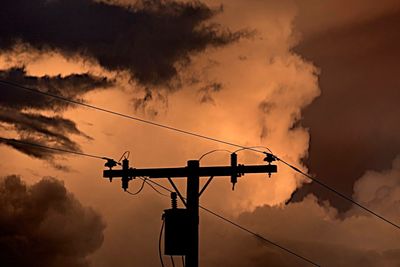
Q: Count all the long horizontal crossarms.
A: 1